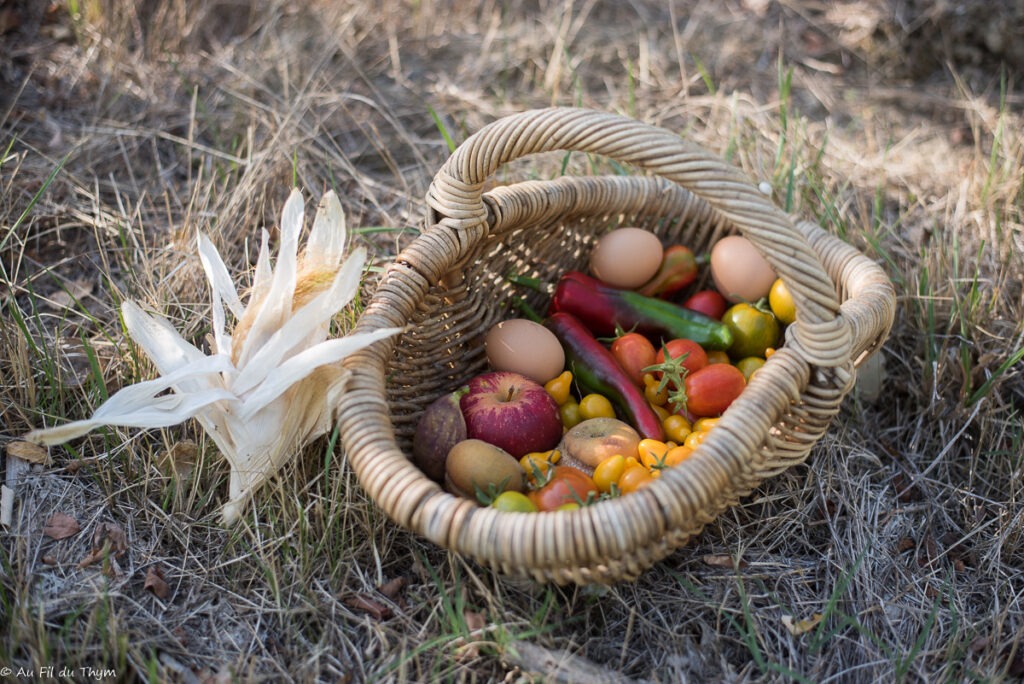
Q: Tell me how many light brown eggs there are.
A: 3